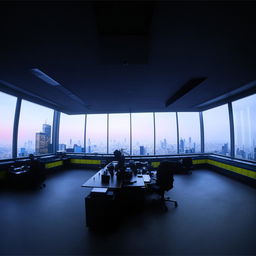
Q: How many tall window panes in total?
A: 10